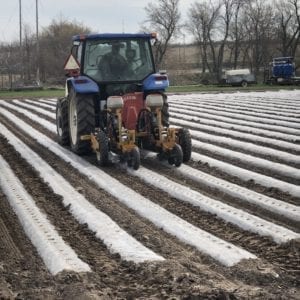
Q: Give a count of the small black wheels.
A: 4